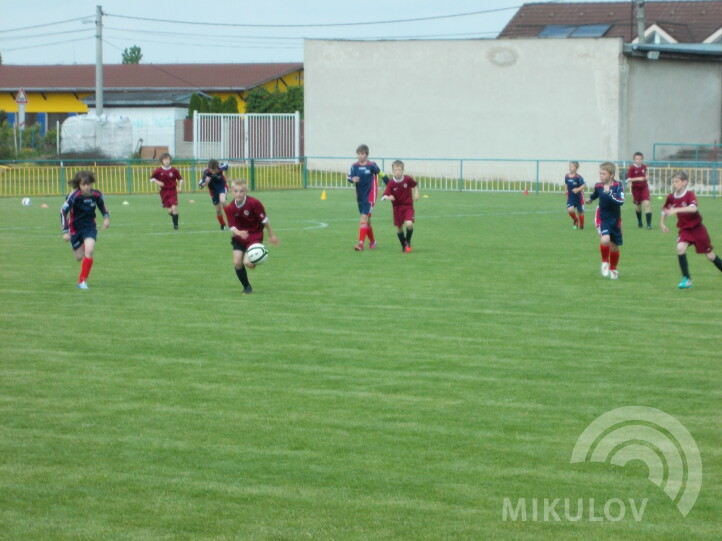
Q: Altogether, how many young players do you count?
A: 10